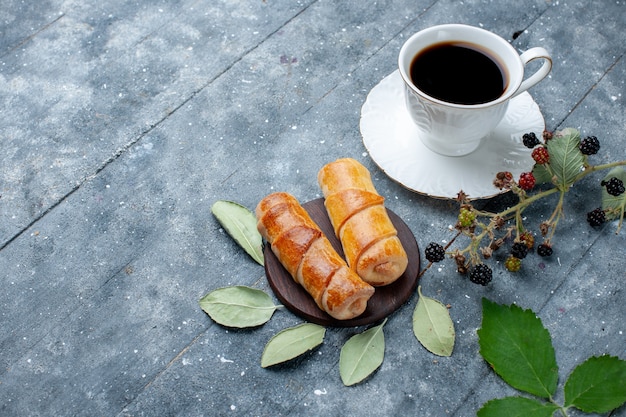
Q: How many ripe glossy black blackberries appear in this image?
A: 8